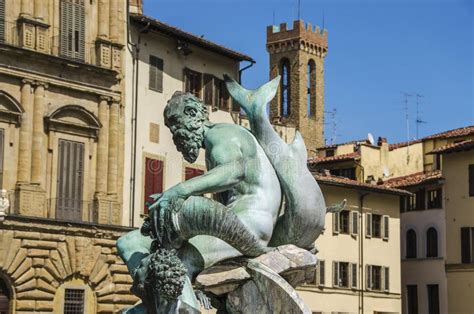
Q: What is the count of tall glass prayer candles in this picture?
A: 0